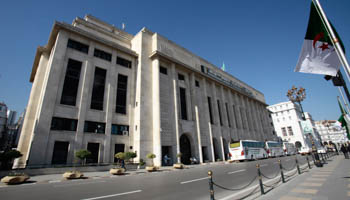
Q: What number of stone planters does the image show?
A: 5